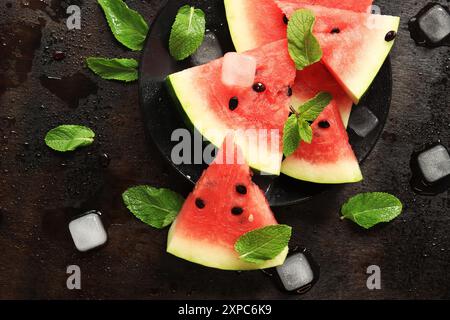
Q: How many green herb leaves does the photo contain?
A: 11